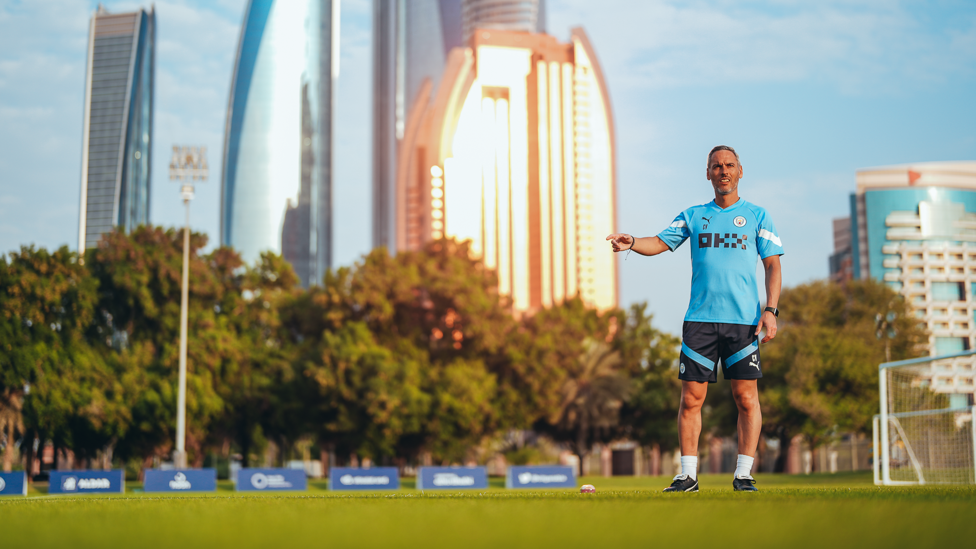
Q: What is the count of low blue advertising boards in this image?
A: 7